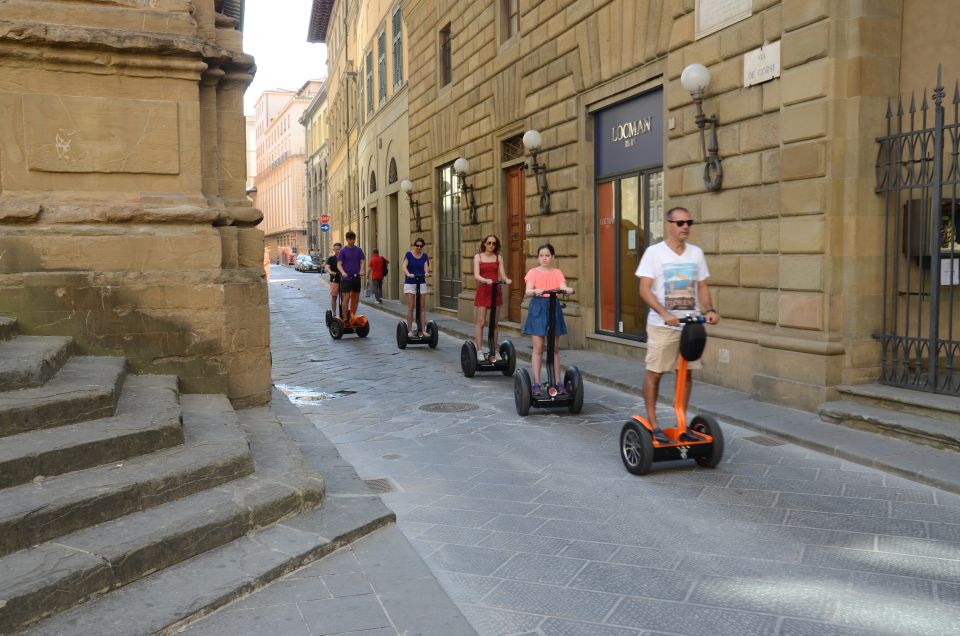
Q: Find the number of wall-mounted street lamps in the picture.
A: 4